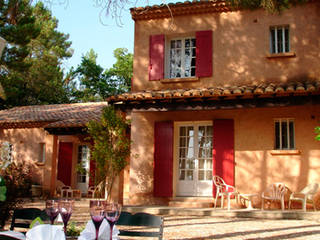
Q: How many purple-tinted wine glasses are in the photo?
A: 4